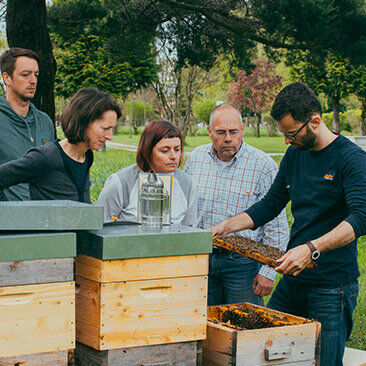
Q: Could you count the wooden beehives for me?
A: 3